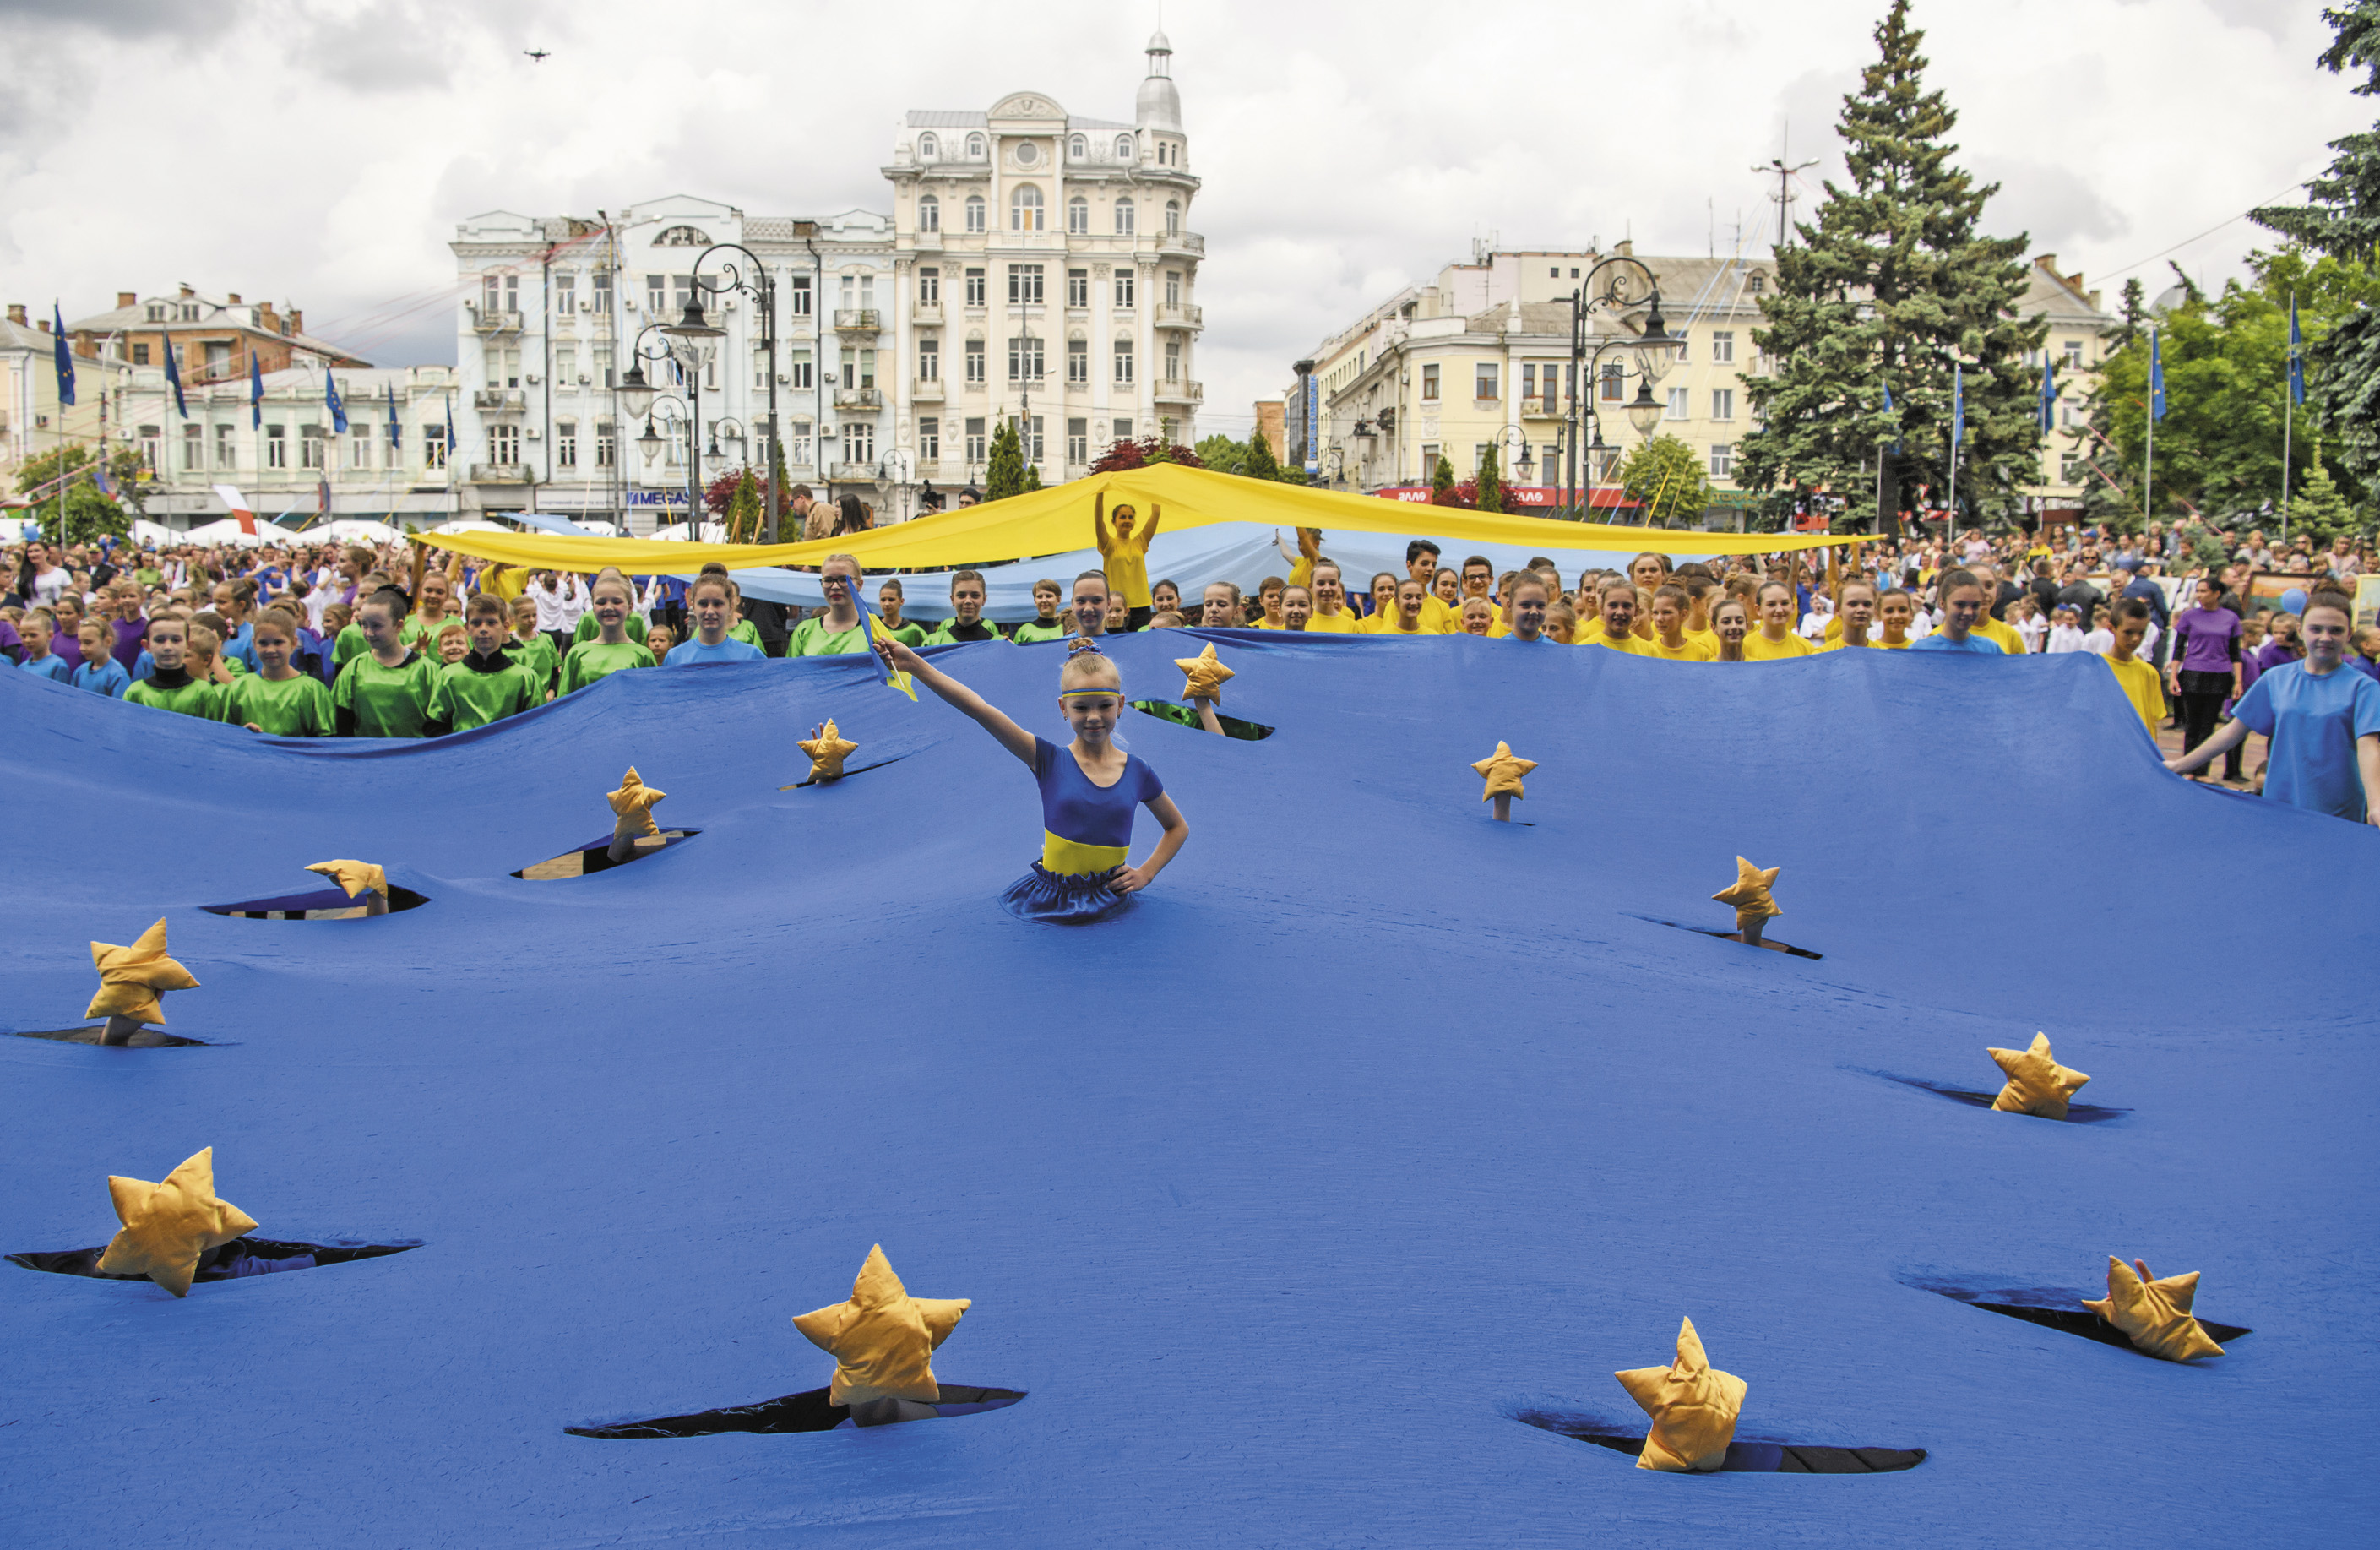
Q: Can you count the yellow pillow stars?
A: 12